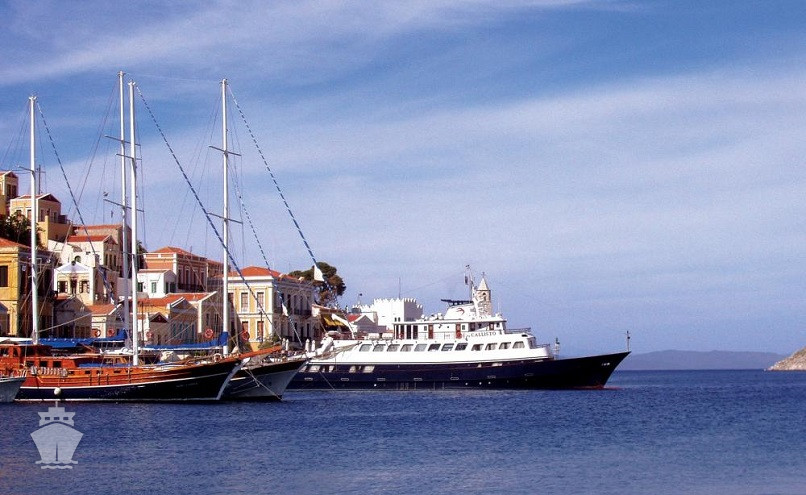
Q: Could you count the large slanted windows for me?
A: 12